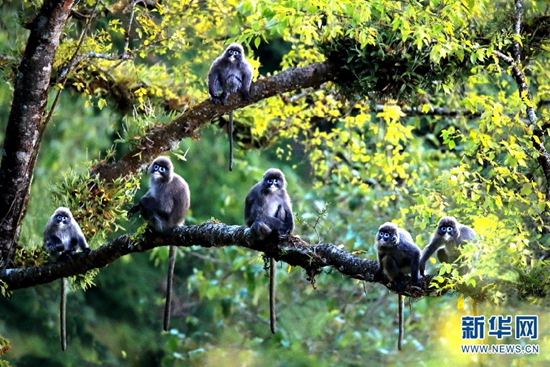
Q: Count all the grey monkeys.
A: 6